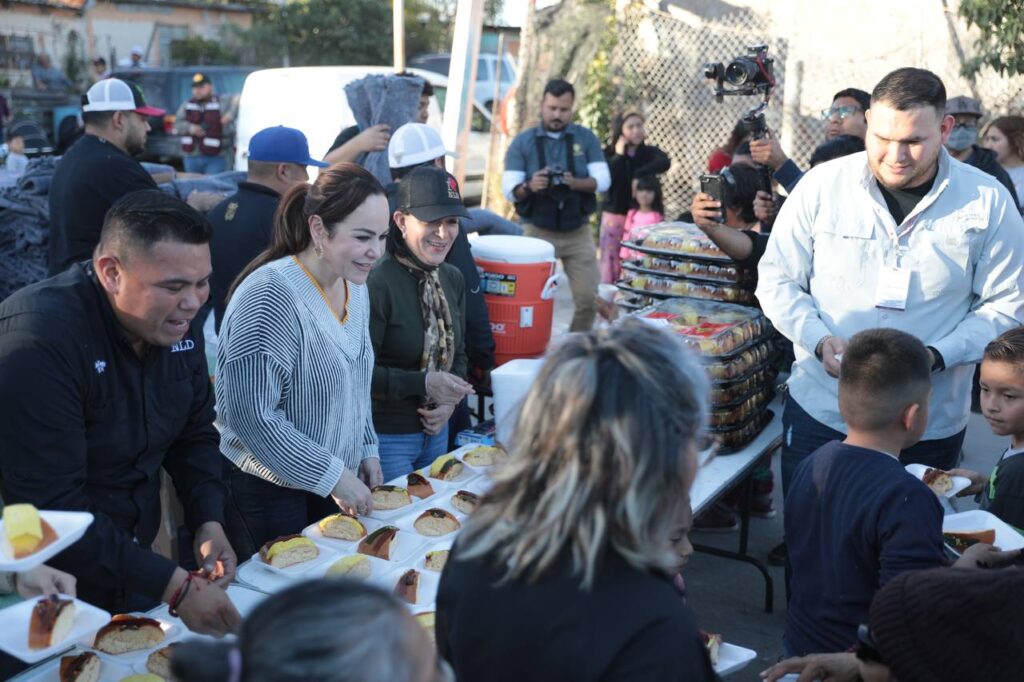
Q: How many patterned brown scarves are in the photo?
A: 1